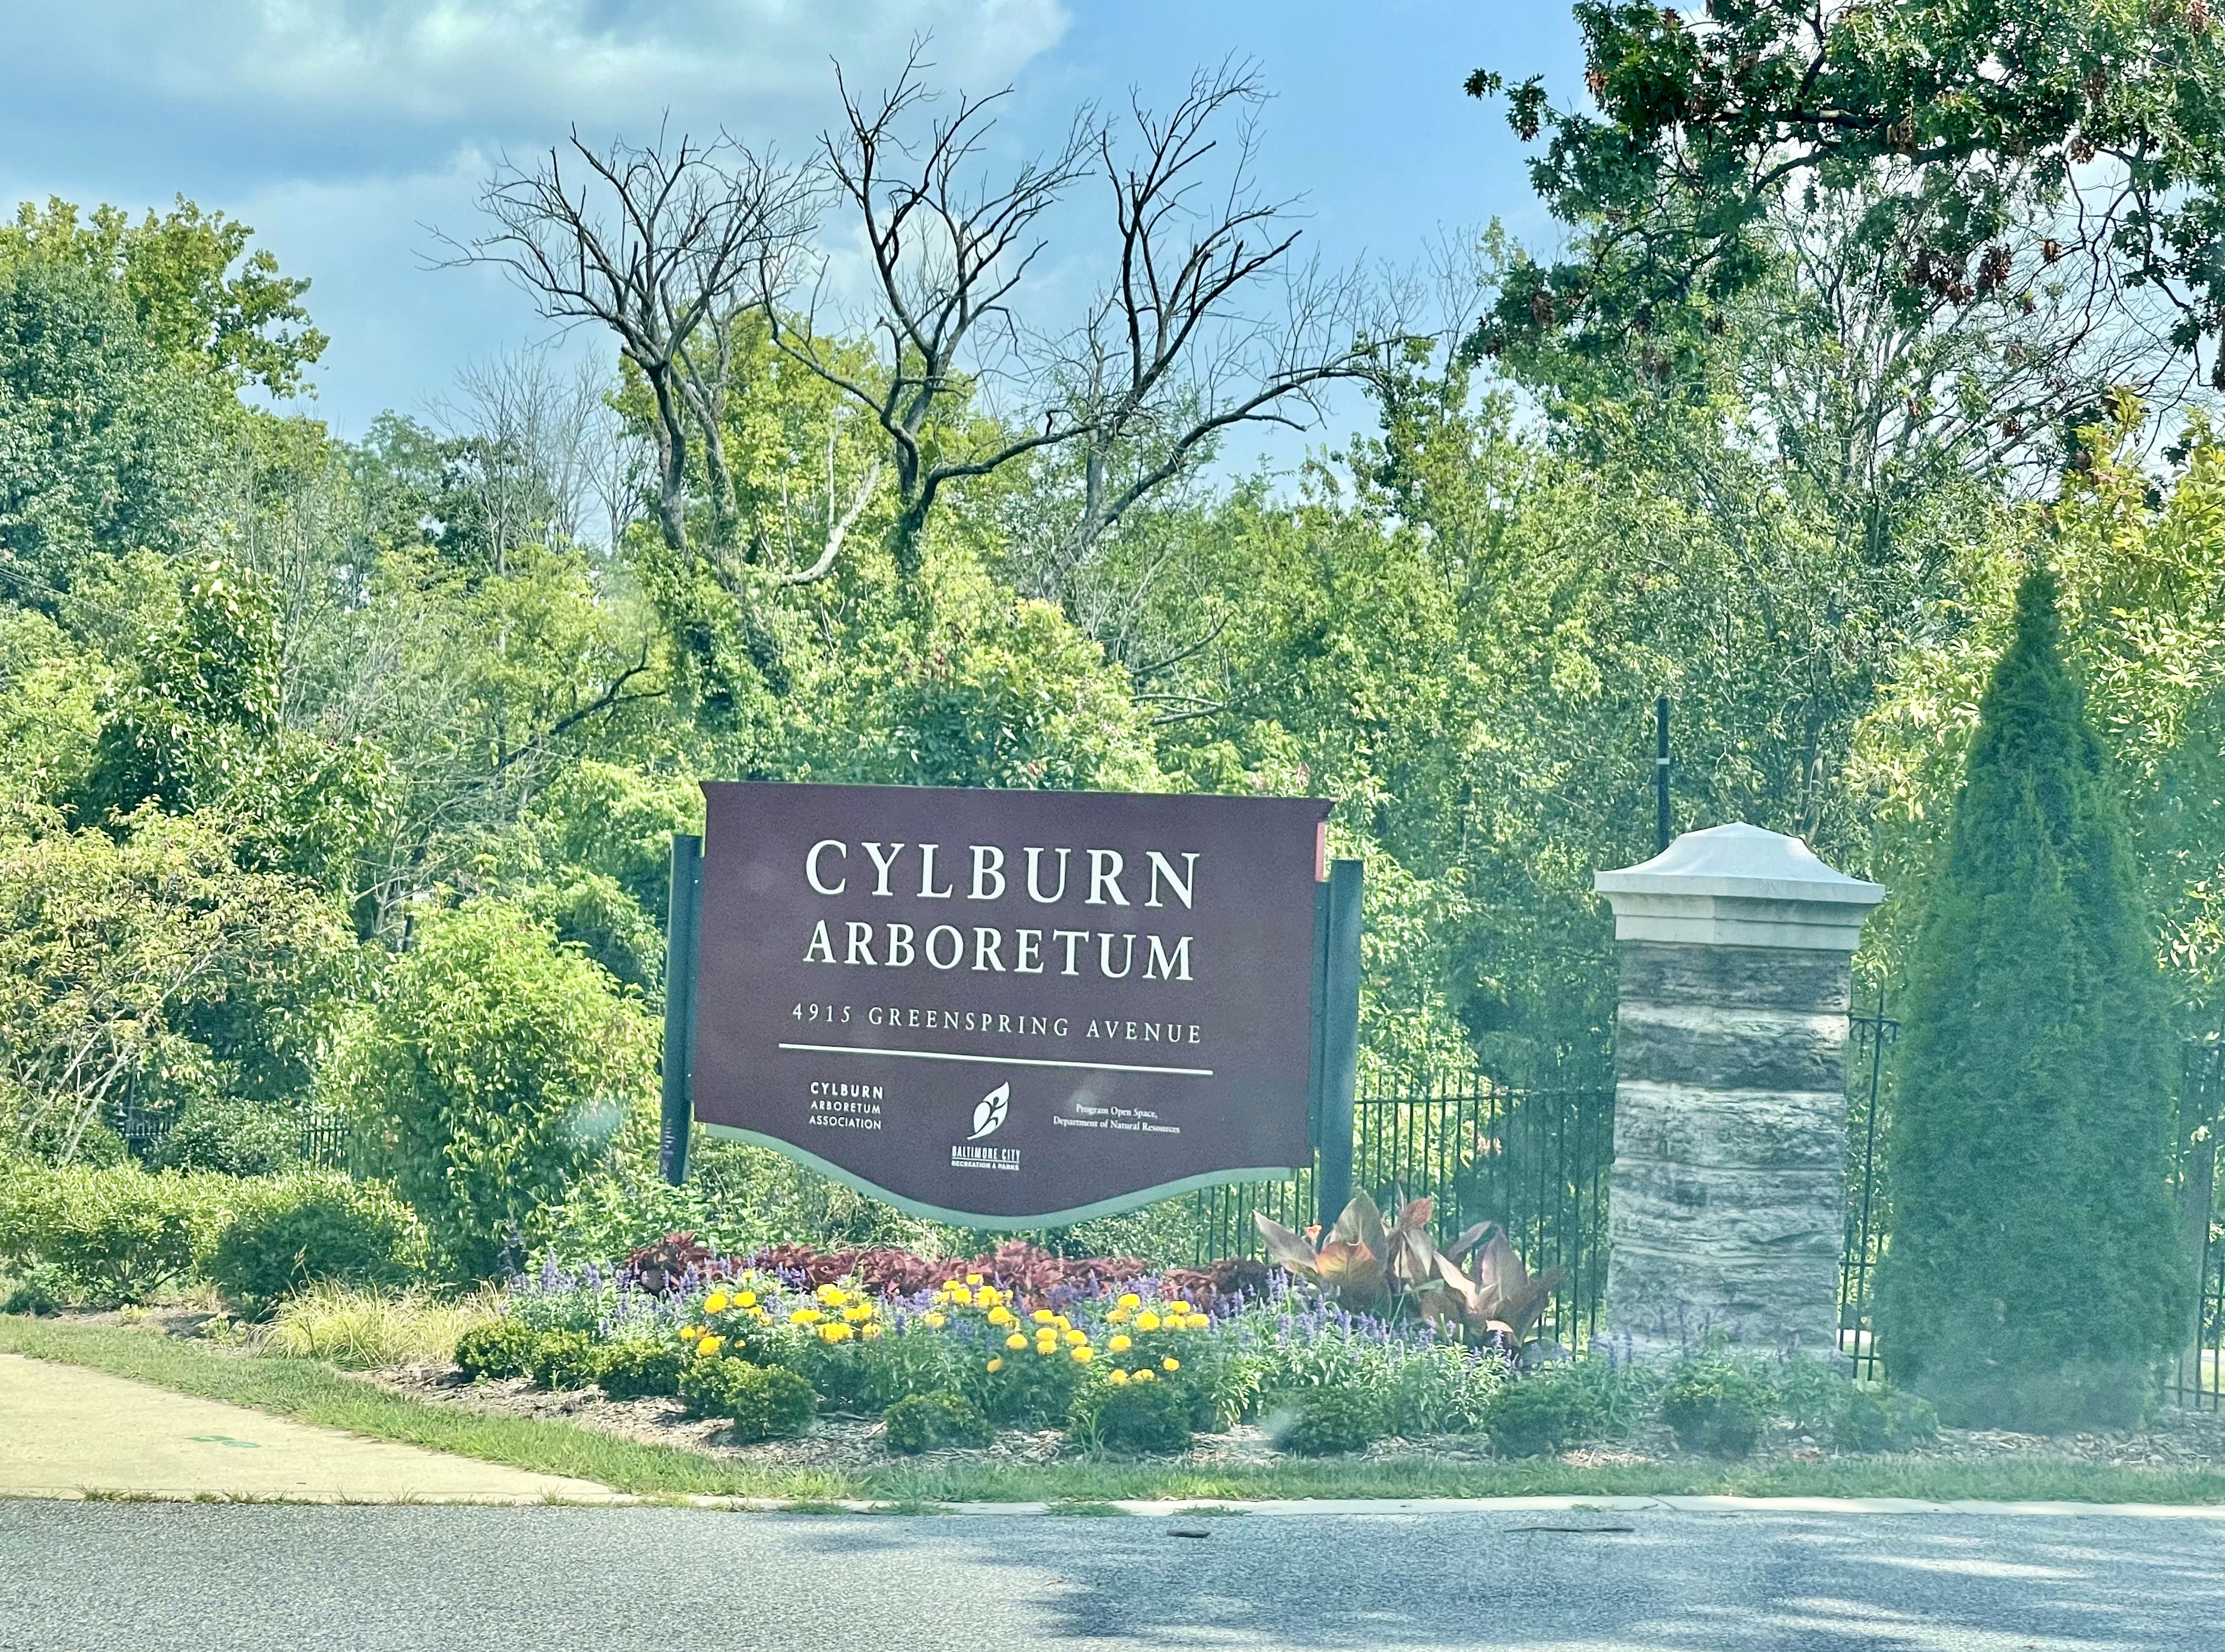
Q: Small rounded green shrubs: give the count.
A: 11